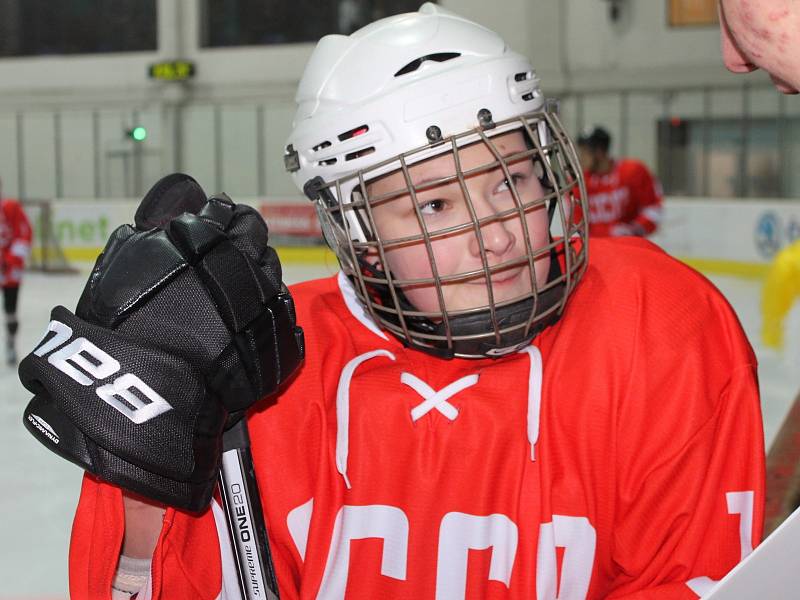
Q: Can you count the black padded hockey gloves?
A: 1